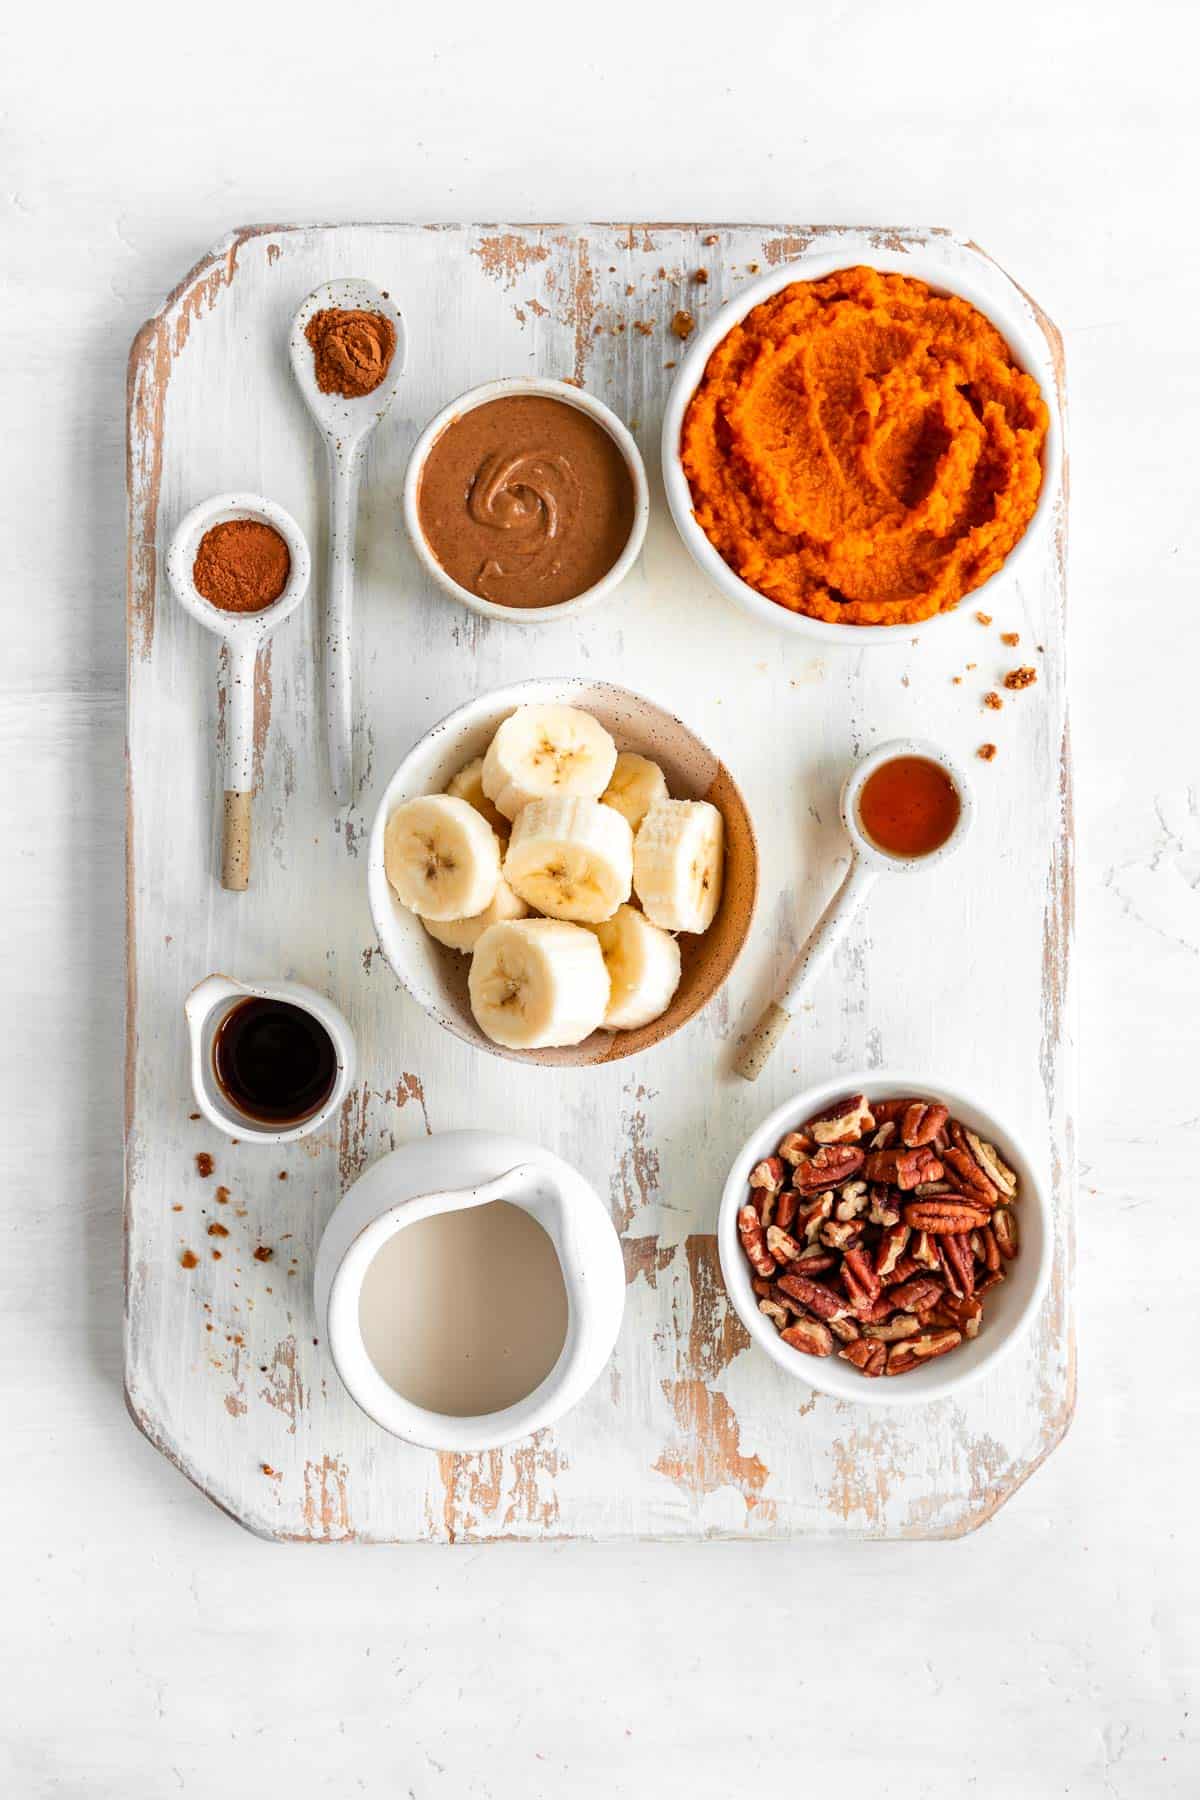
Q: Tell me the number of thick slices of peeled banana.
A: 9